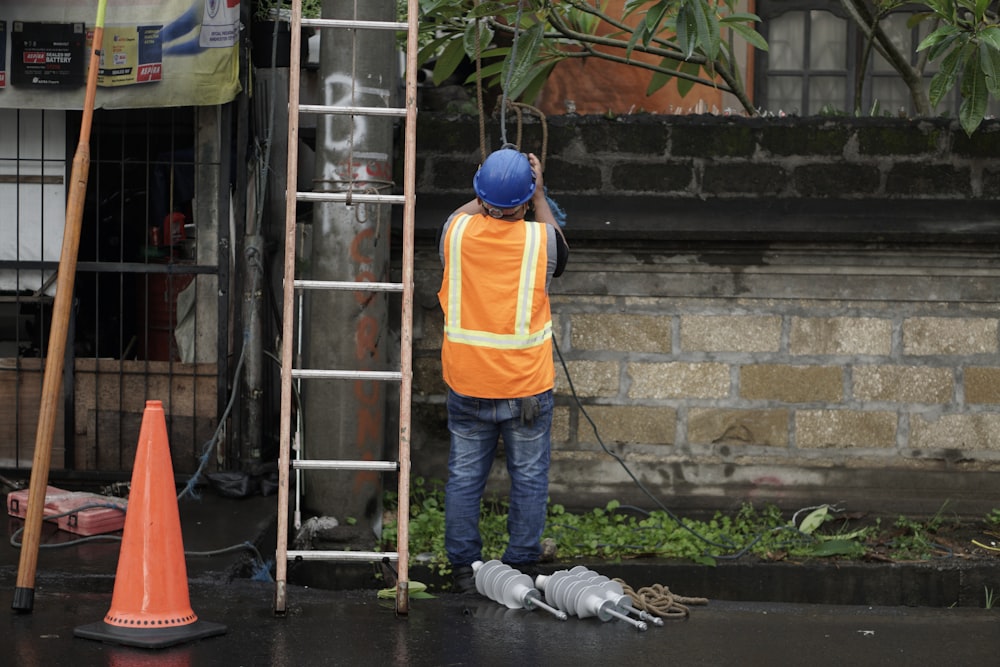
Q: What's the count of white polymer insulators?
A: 3